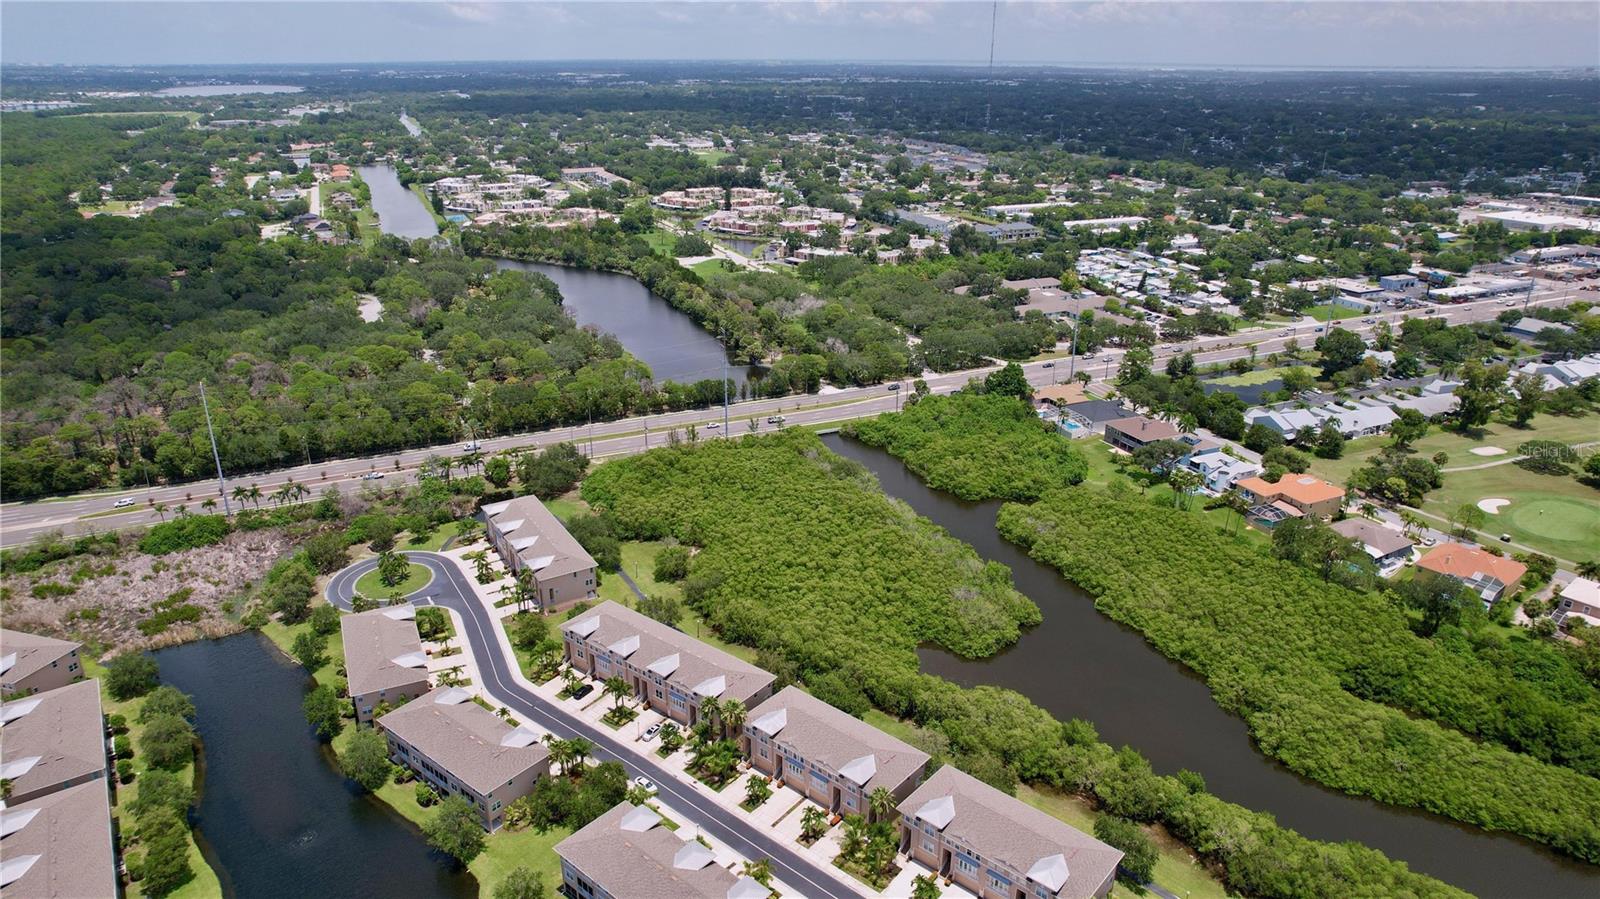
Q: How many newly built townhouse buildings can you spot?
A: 10